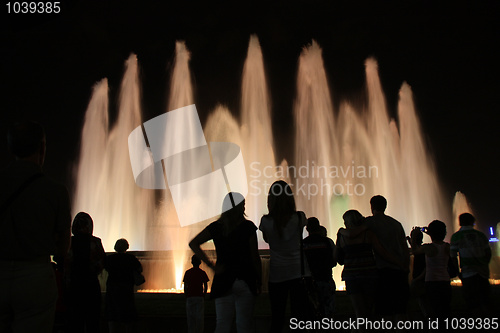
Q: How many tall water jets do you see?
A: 7